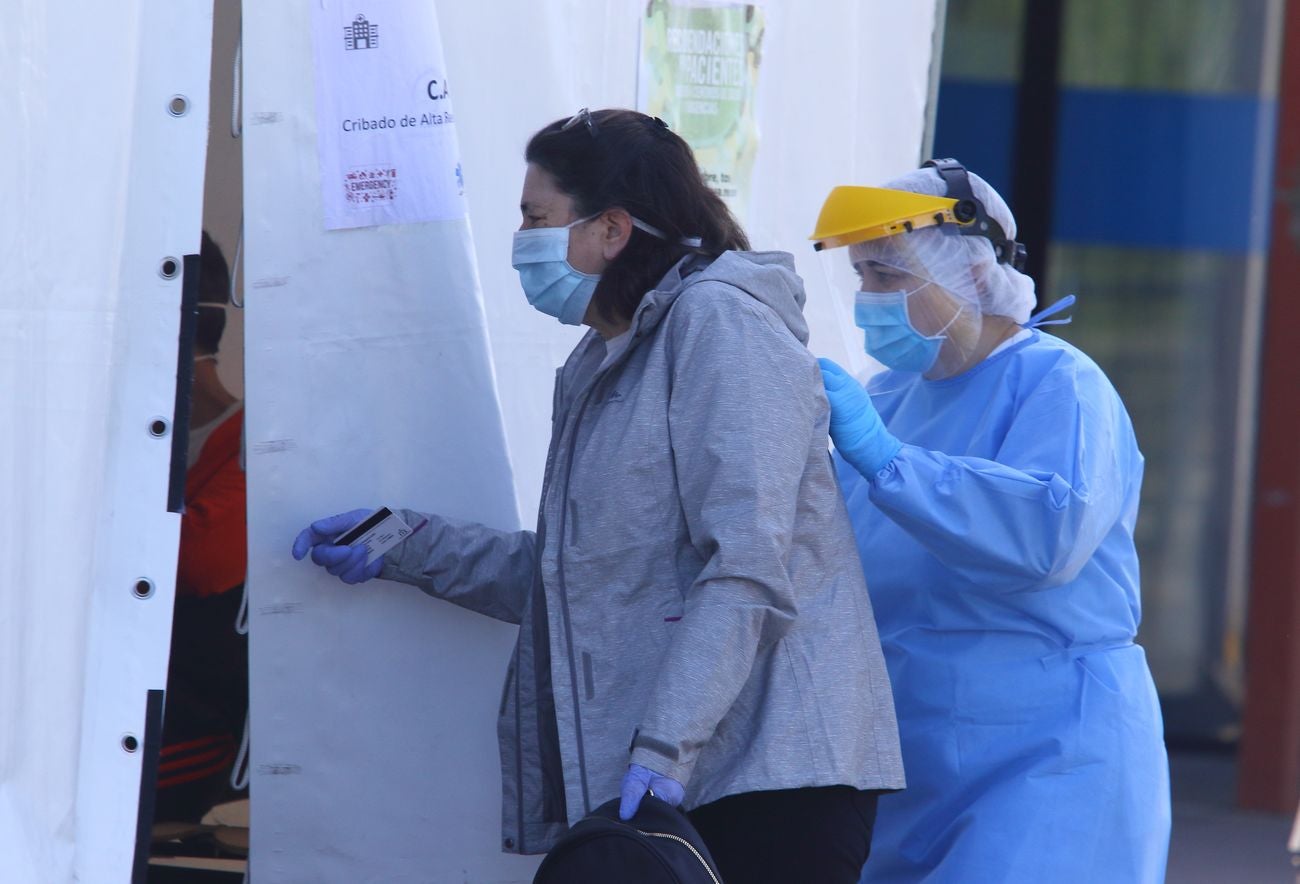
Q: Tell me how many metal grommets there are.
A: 5